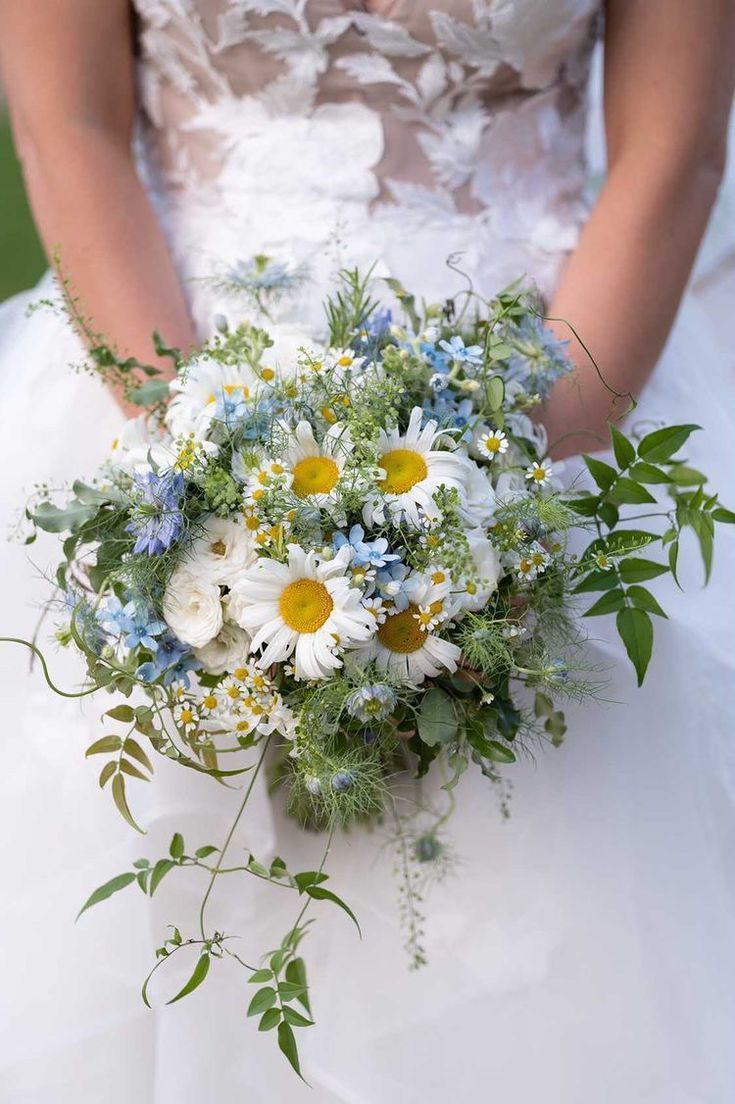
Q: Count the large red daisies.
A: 0